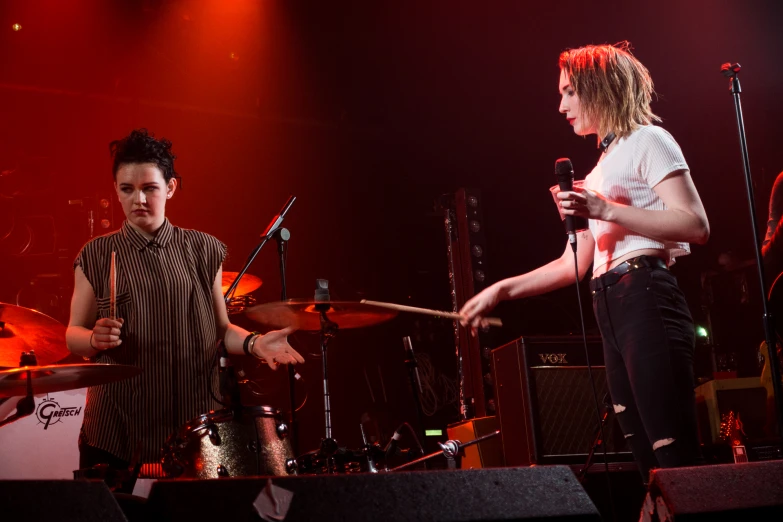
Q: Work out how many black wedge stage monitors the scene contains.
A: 3